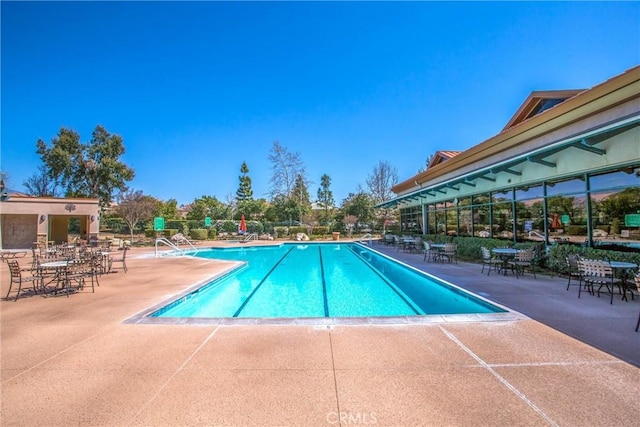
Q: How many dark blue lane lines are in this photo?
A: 3